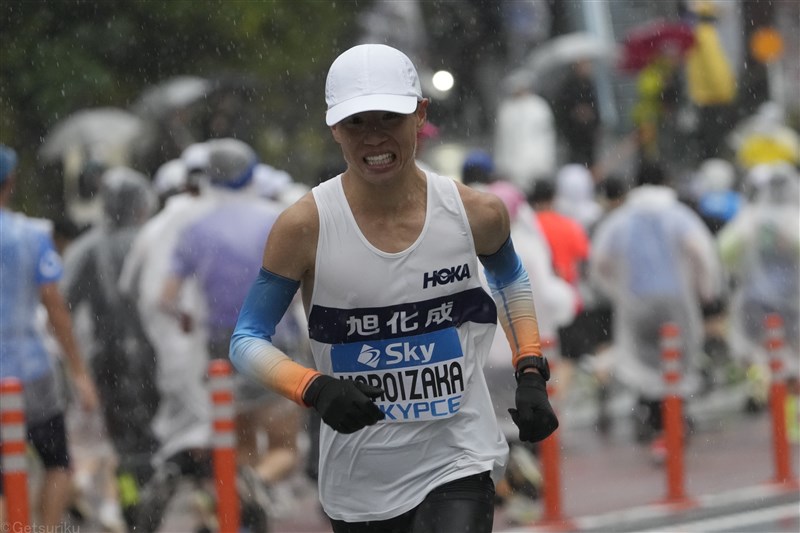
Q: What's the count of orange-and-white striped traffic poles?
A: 5